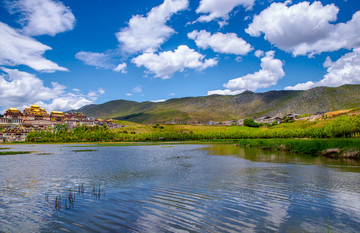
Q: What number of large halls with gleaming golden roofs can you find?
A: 3